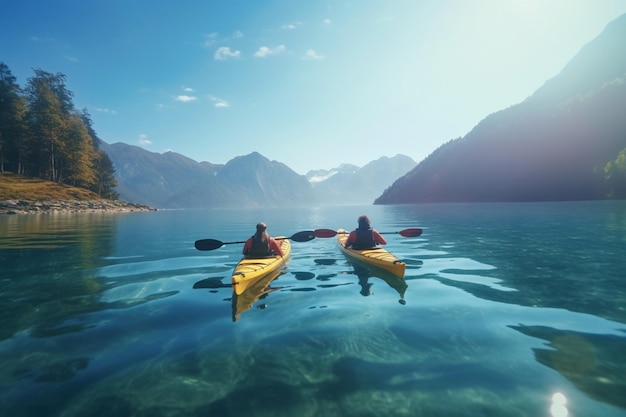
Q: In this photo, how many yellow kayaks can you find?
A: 2